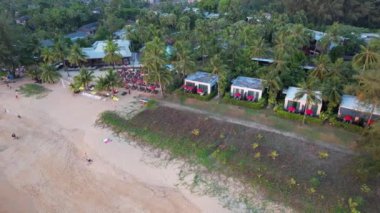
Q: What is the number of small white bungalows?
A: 4